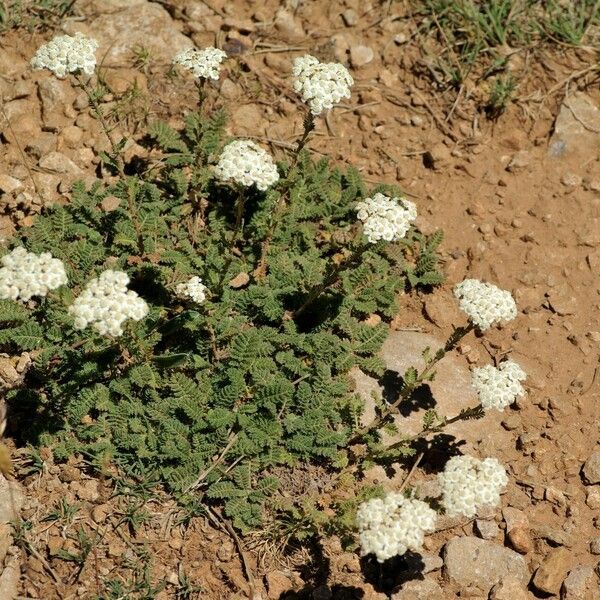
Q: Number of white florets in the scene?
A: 12